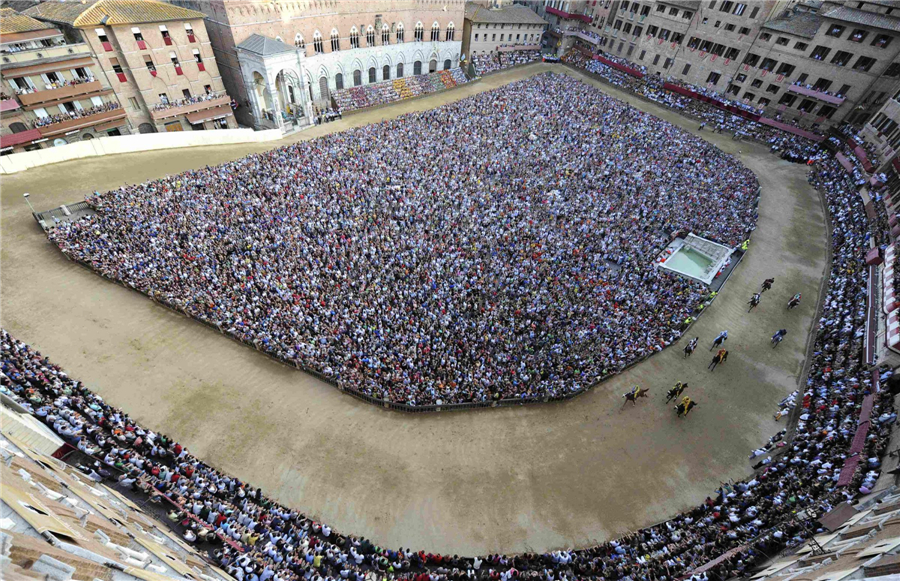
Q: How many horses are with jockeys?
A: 10